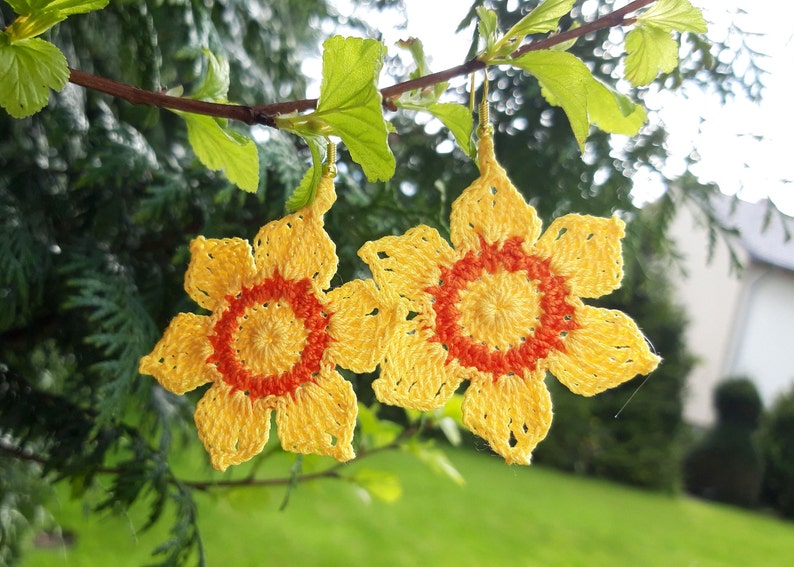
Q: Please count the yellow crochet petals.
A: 12